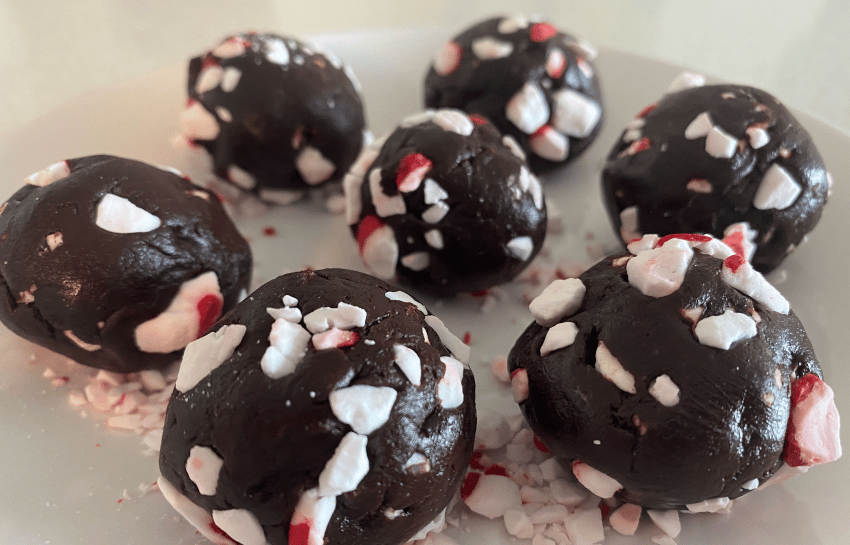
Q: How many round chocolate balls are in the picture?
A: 7